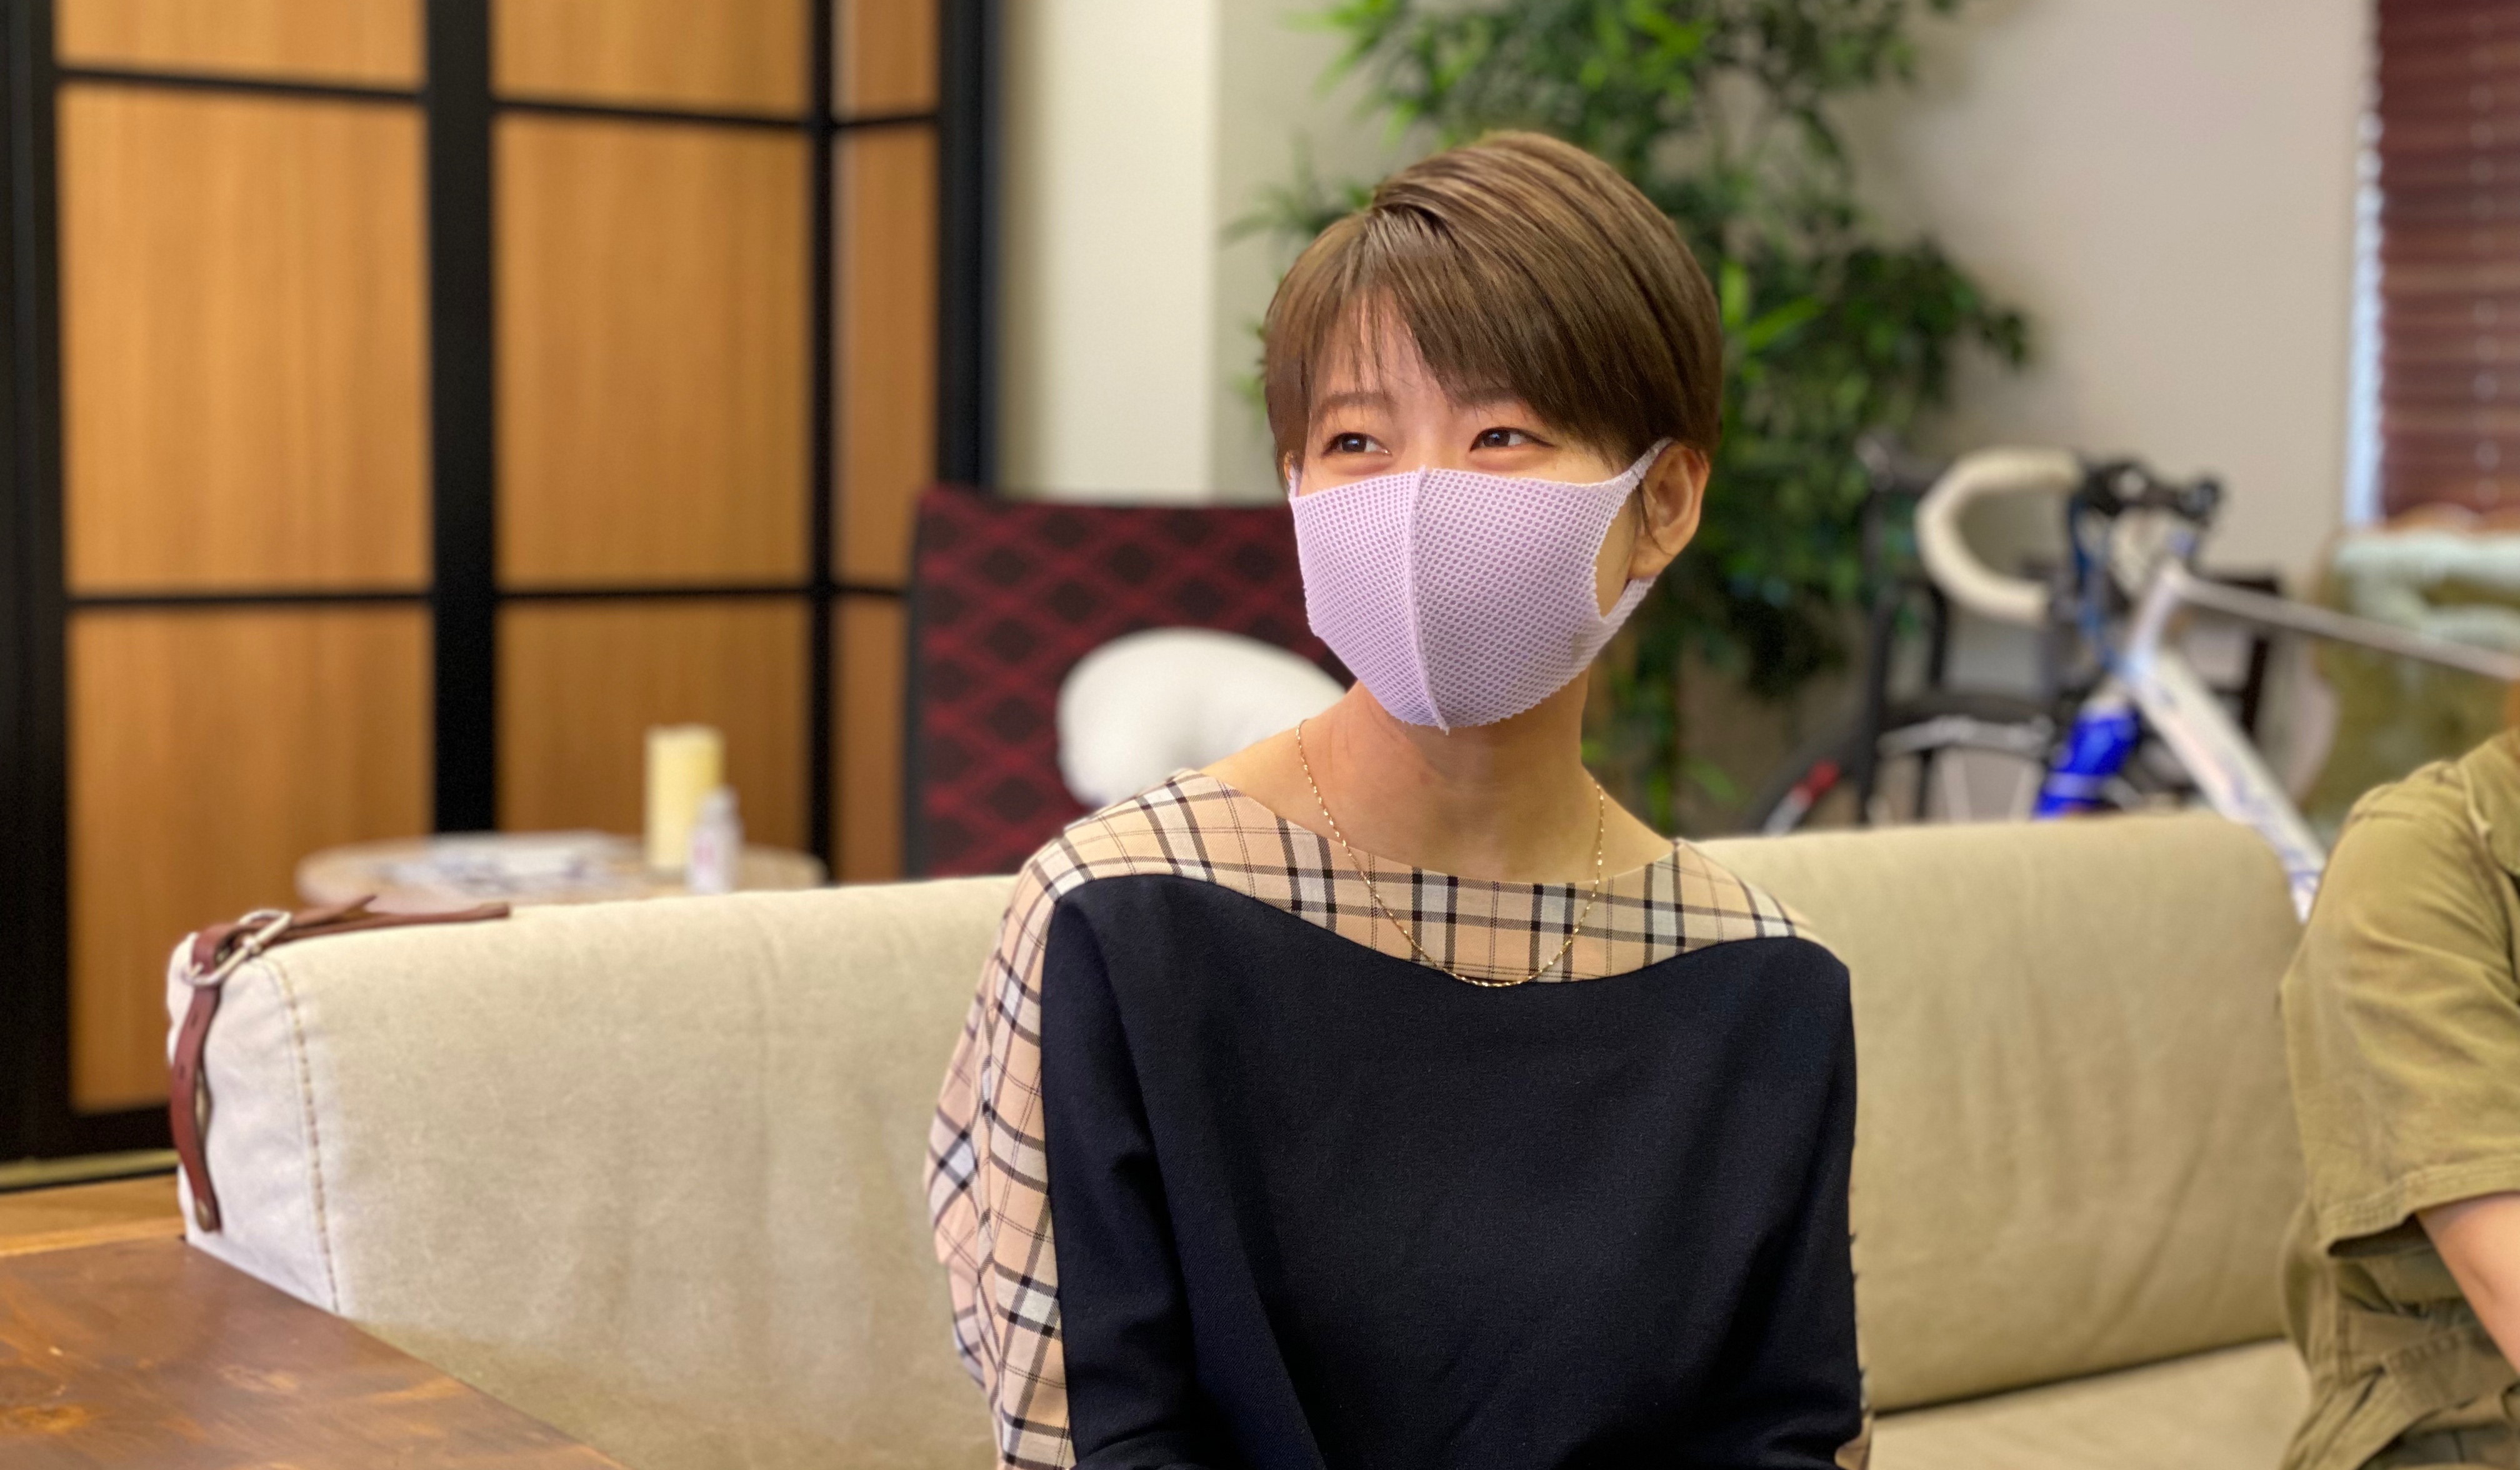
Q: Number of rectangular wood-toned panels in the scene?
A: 9